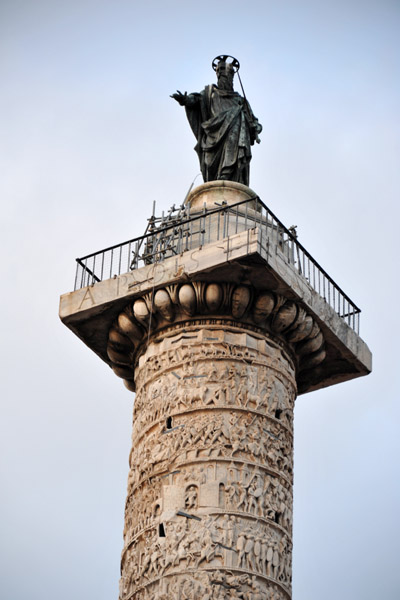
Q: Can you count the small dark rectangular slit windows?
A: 4